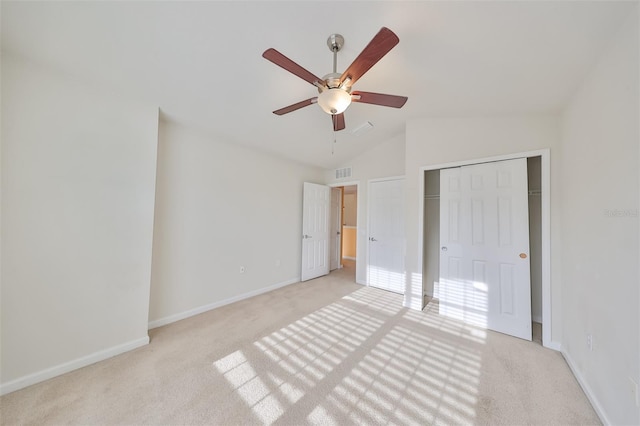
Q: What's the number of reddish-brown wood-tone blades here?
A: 5